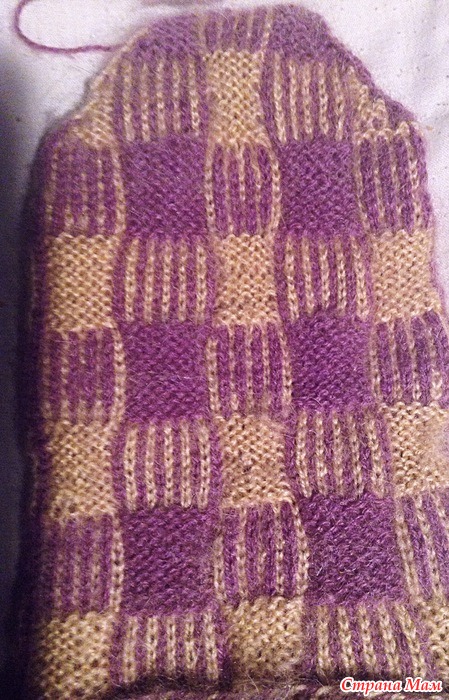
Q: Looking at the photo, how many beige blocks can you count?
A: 12